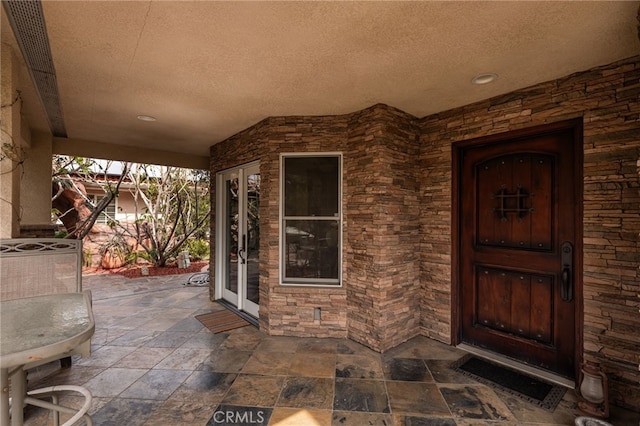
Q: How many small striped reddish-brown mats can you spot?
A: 1